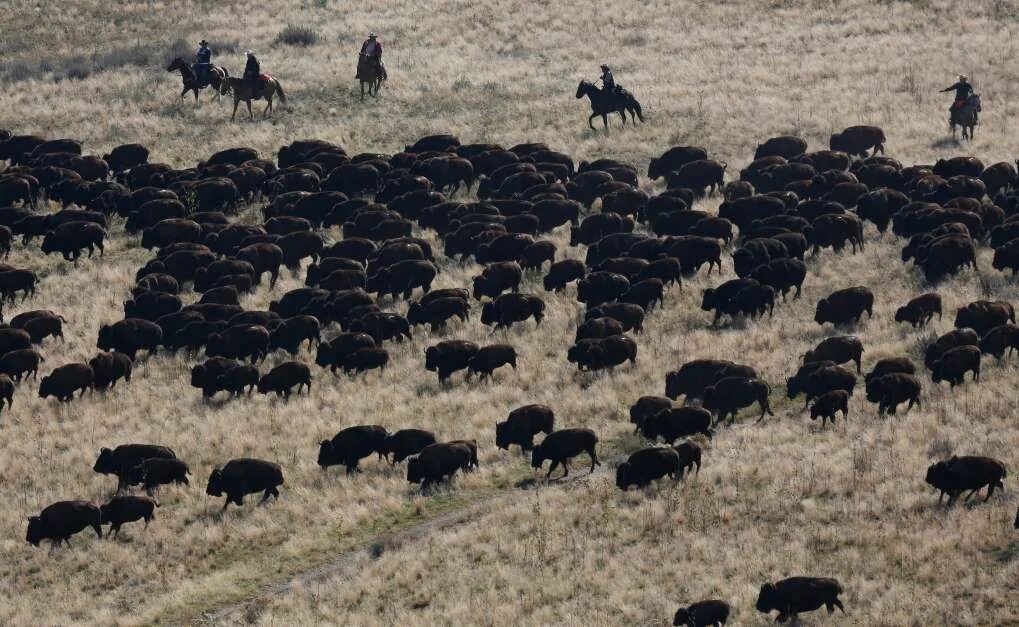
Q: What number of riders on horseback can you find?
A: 5